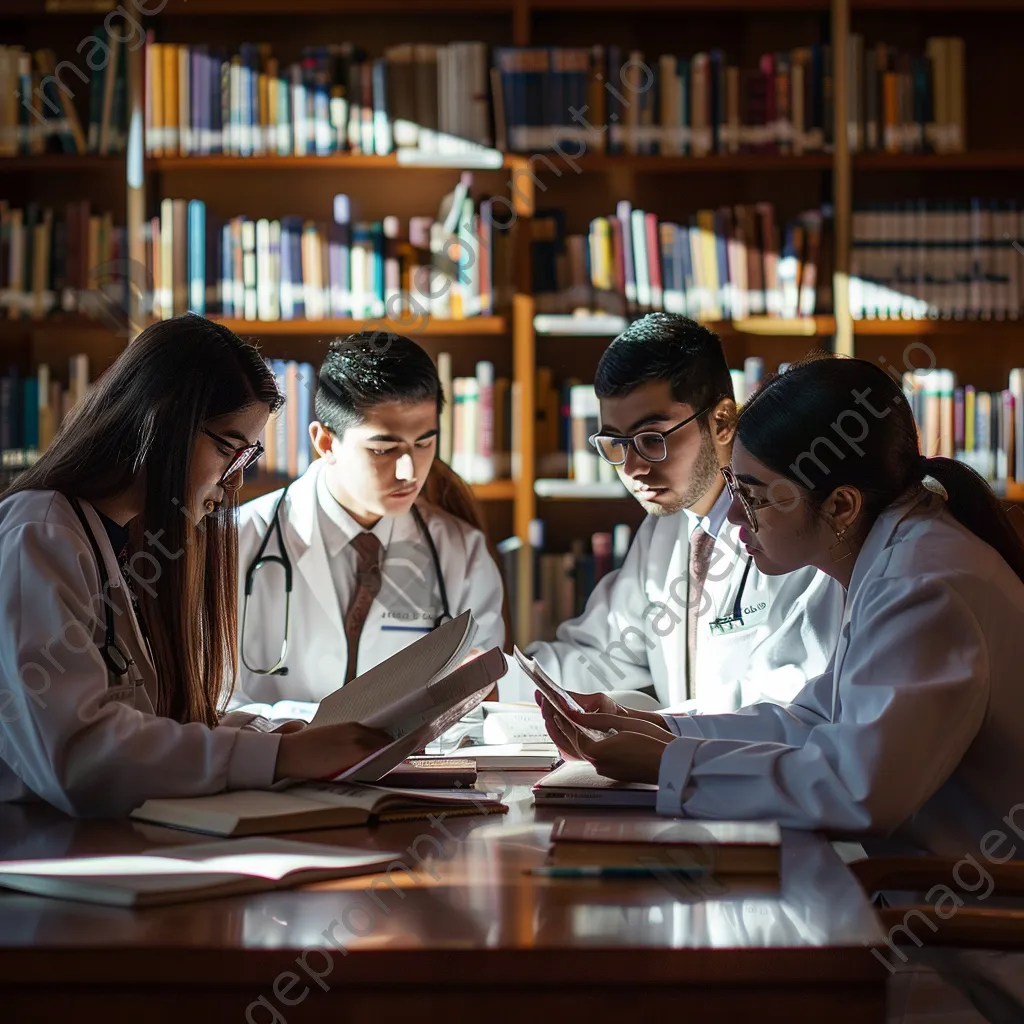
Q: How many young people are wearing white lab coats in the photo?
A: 4